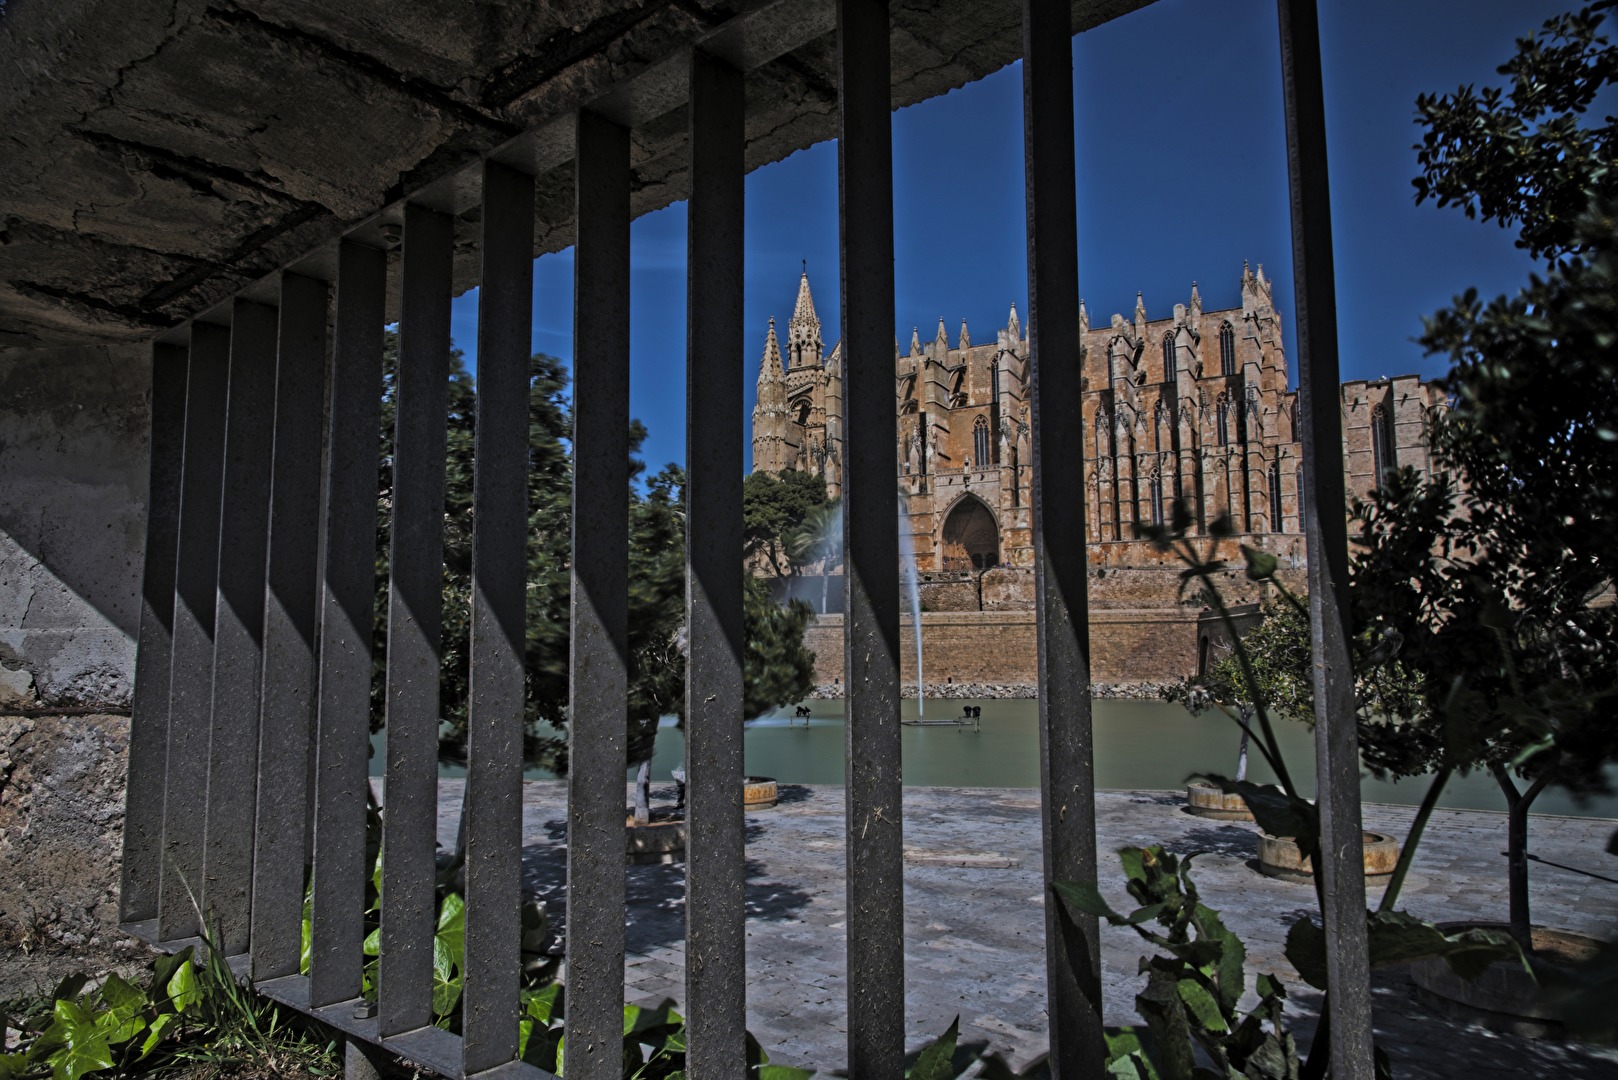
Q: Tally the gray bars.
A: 12